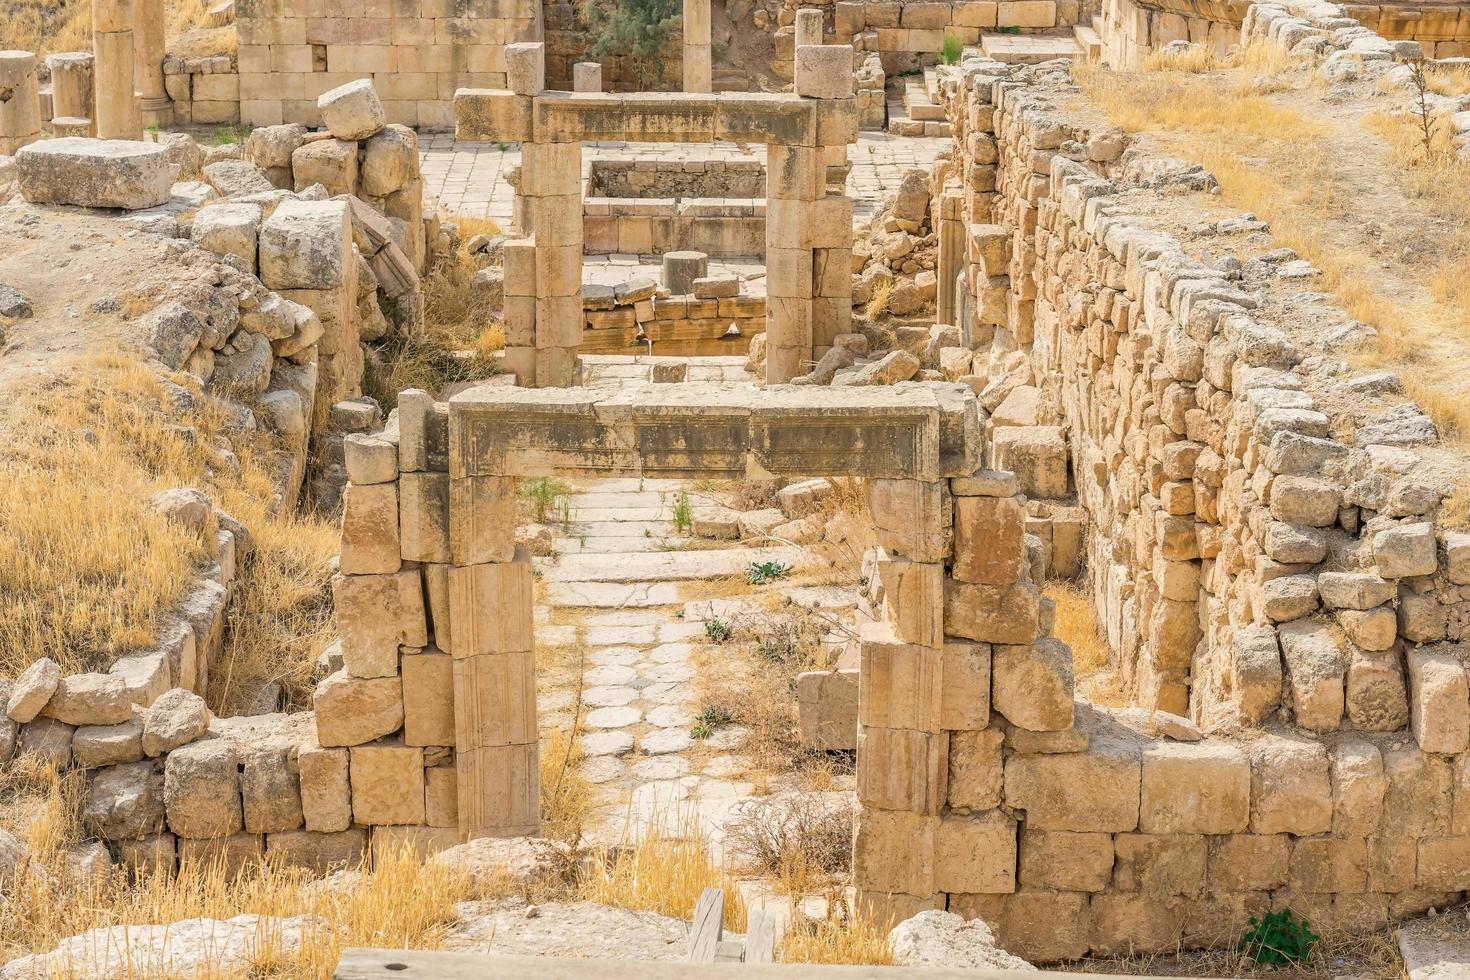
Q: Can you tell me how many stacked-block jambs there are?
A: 4